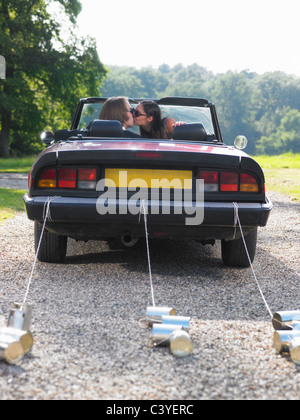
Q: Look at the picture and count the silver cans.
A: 12